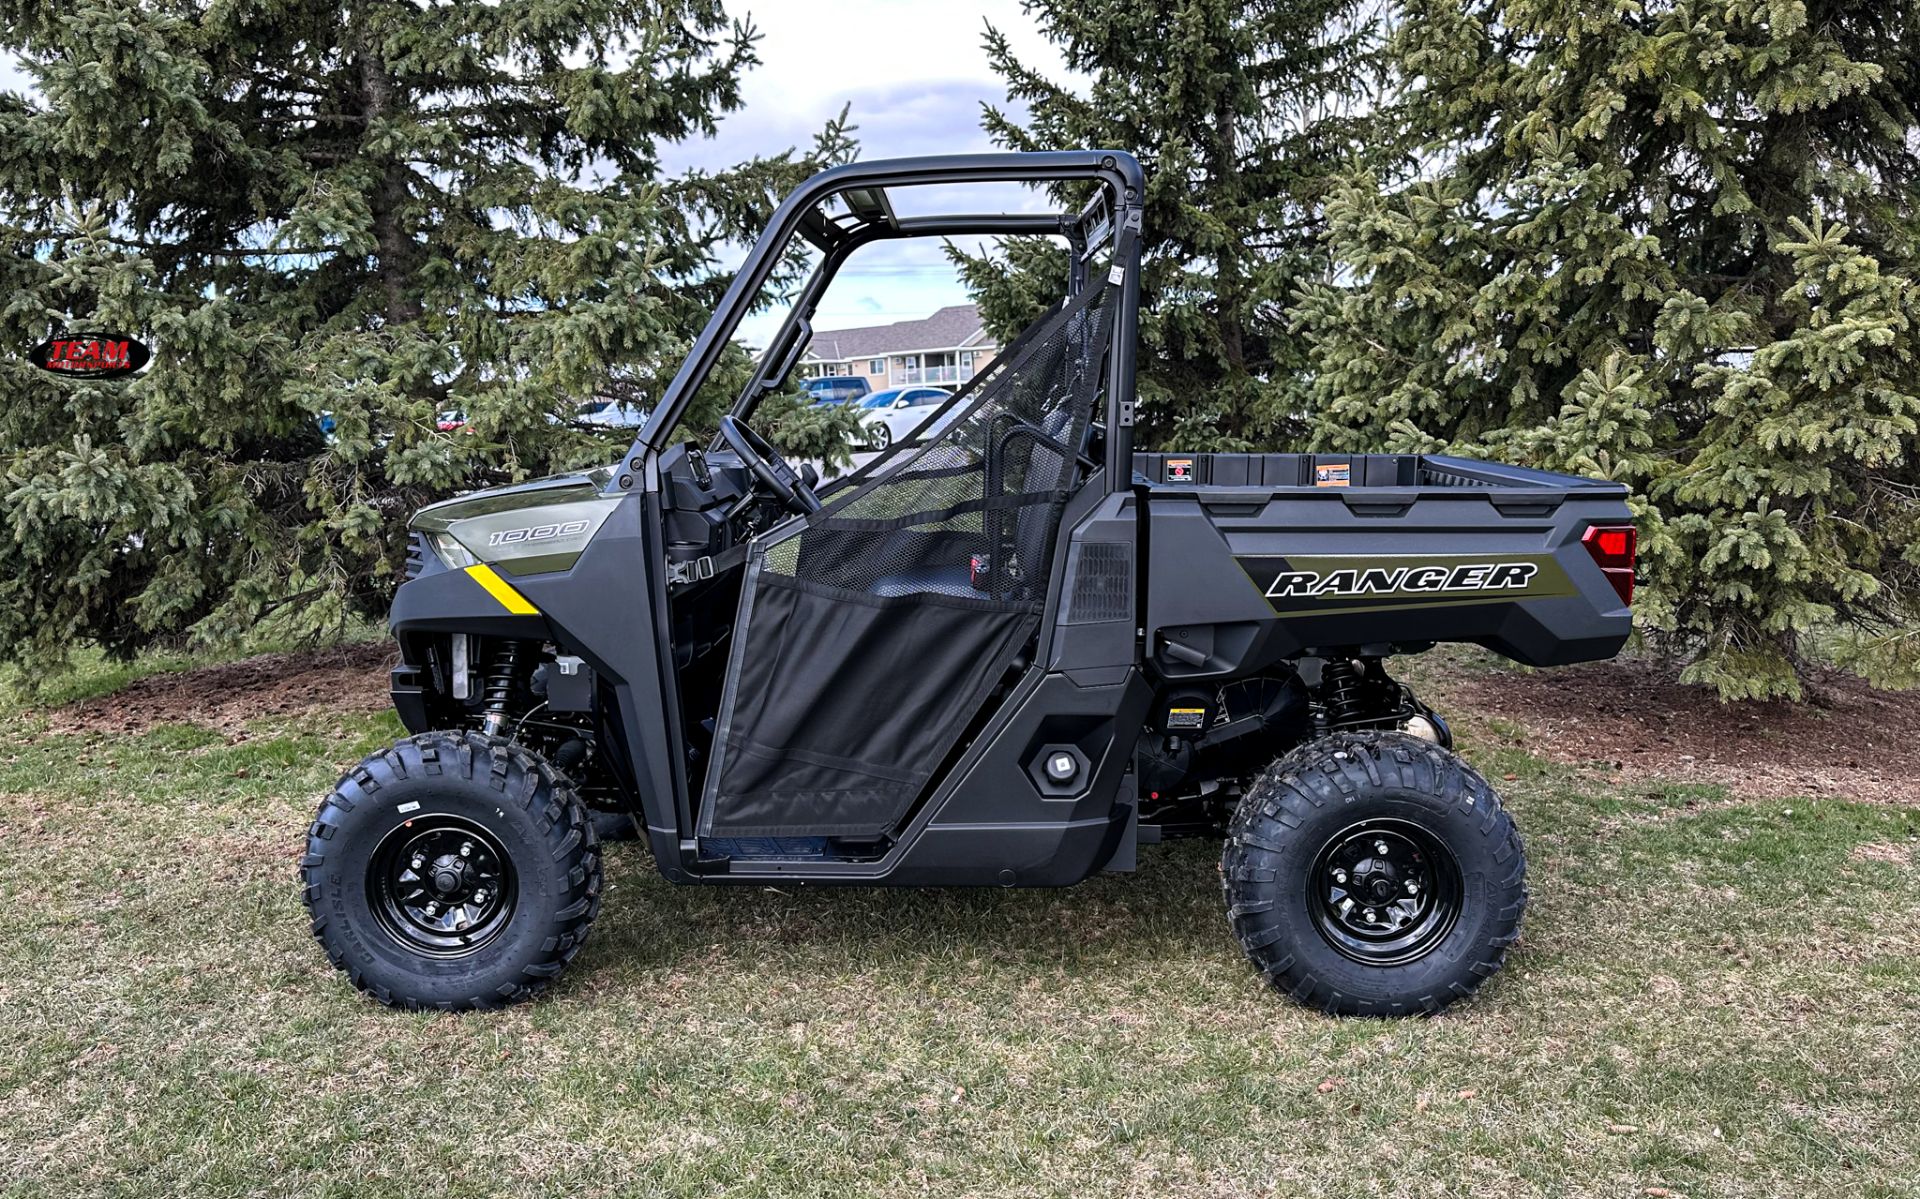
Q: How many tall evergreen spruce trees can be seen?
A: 3